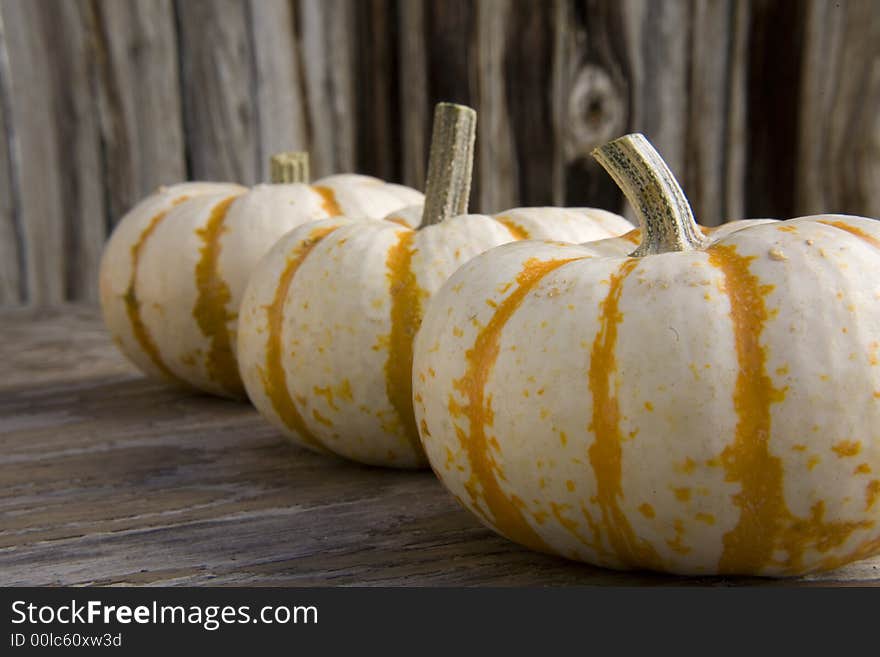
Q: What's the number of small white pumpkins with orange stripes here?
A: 3